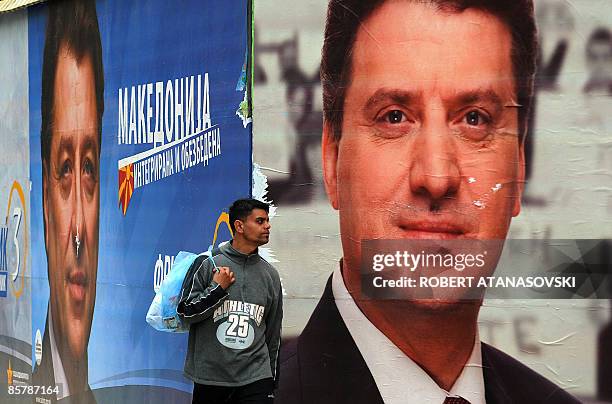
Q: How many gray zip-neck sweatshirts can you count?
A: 1